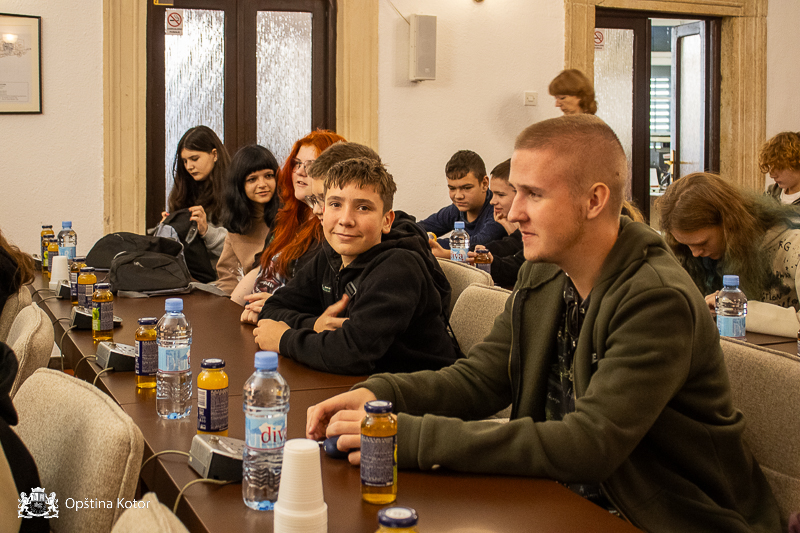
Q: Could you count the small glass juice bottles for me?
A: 11